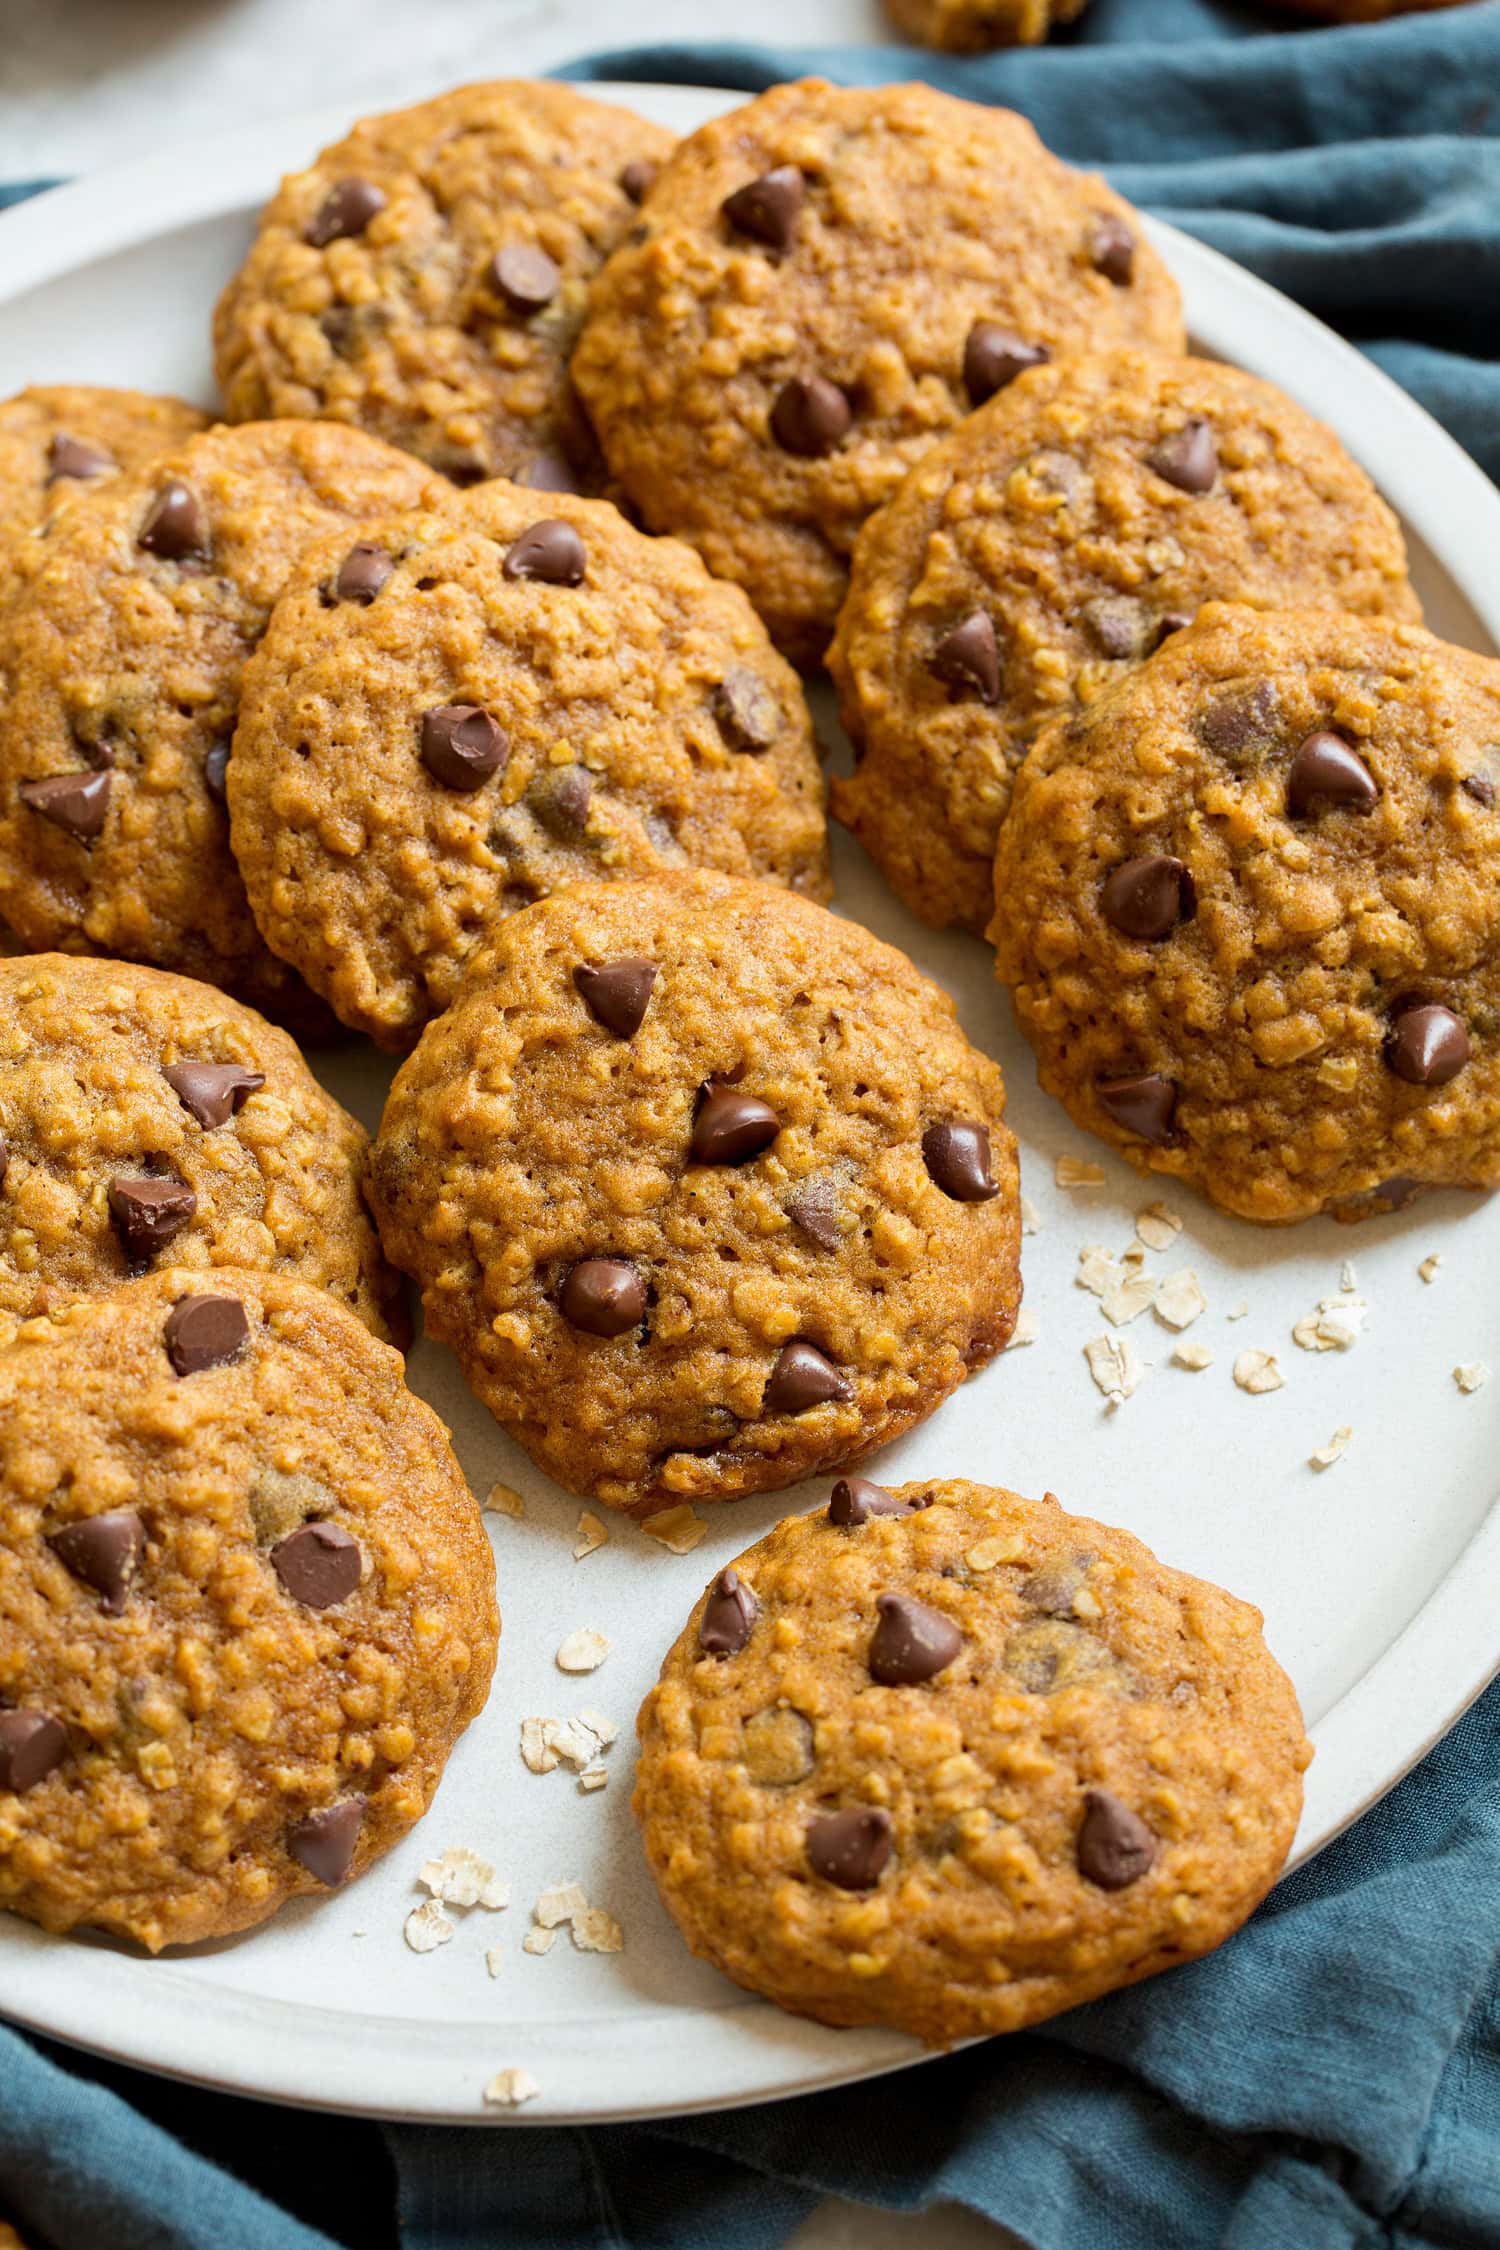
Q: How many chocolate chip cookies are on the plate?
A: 11